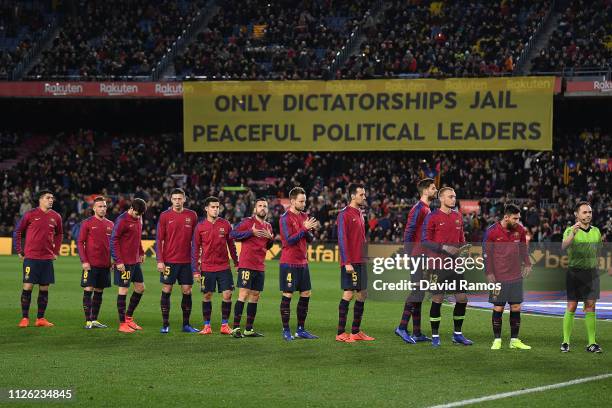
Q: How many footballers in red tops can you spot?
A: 11